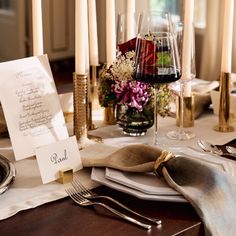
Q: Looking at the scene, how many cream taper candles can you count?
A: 7